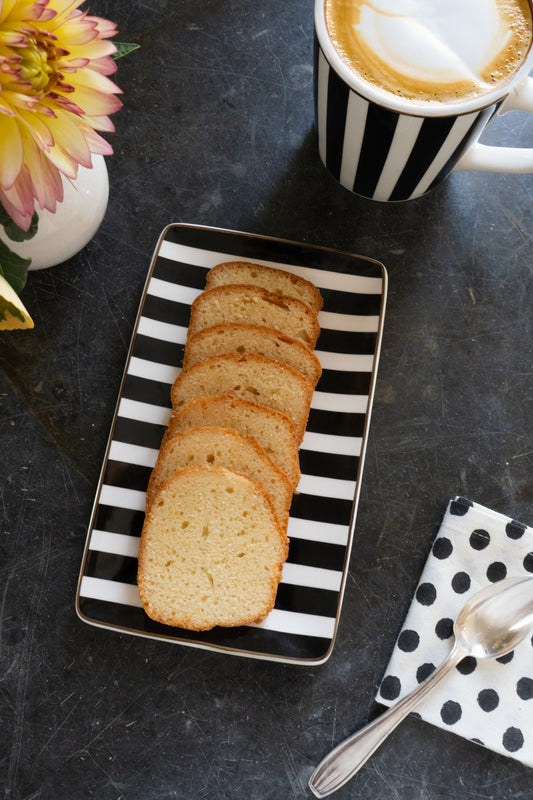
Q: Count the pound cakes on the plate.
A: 7